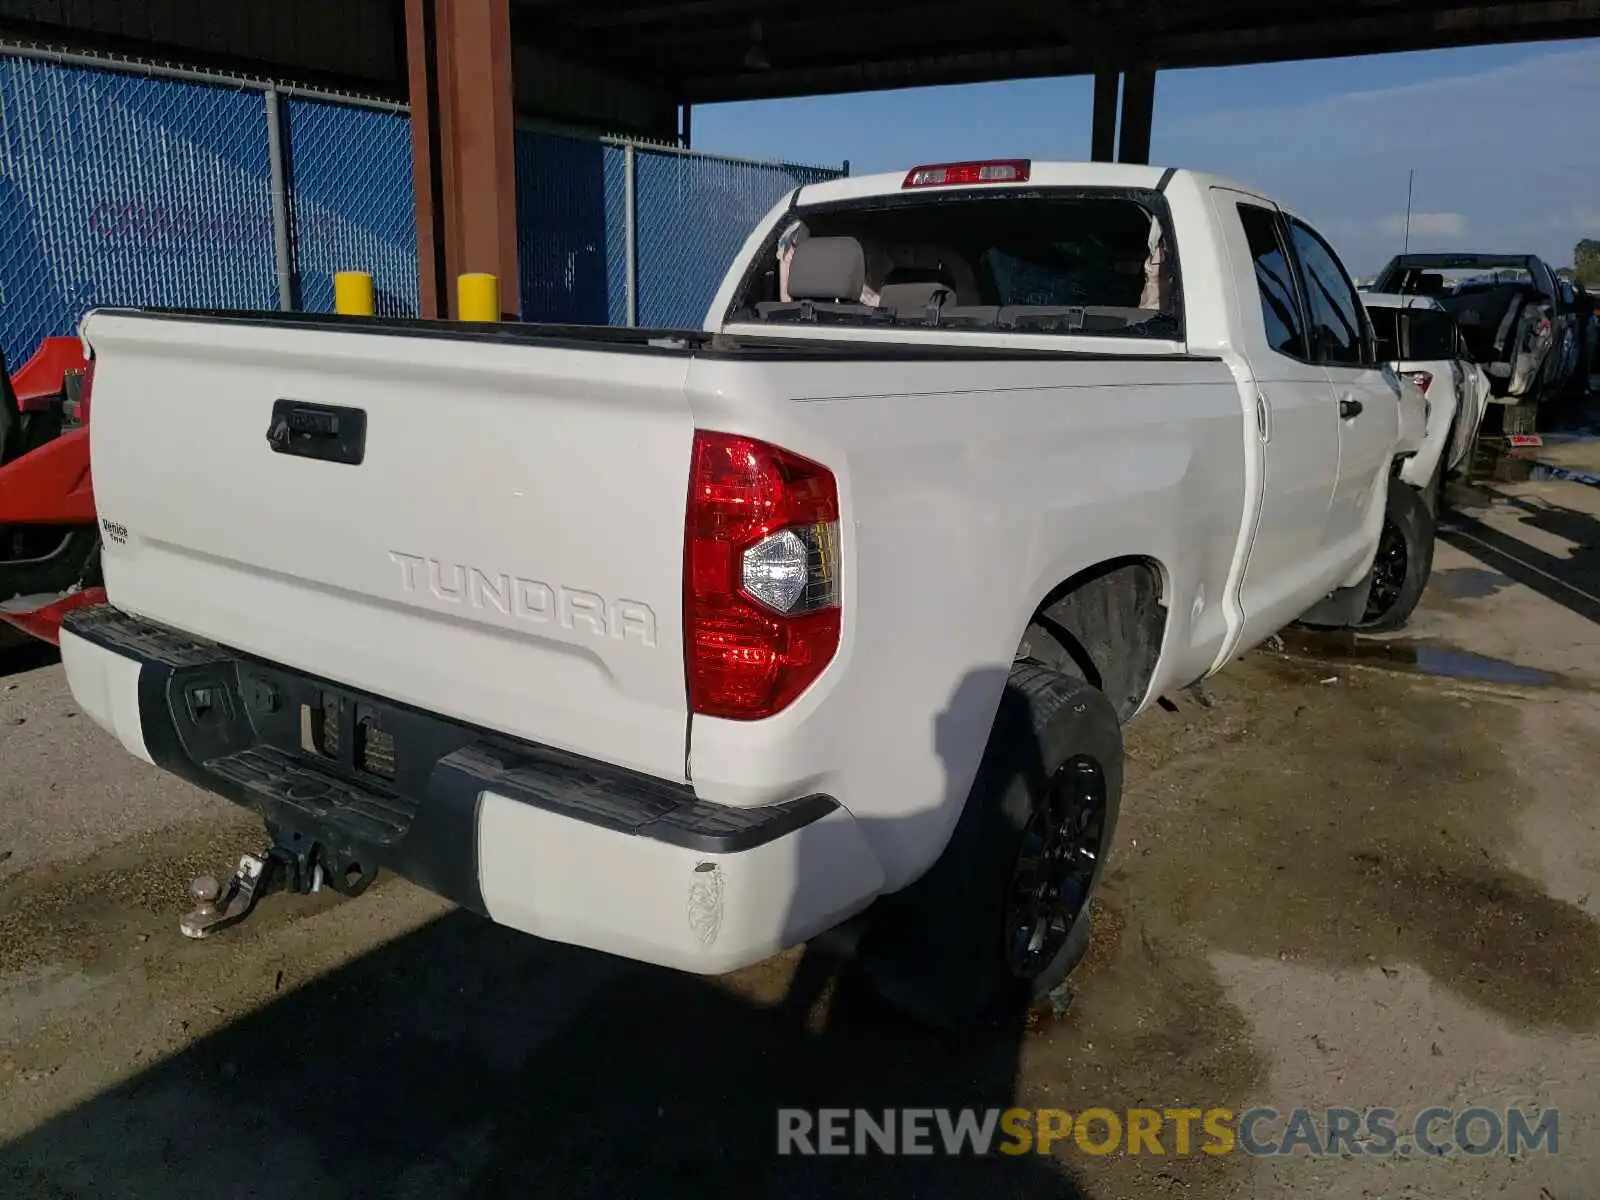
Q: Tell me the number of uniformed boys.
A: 0